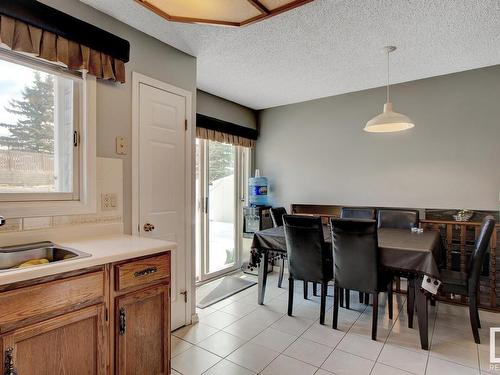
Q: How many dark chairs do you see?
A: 6